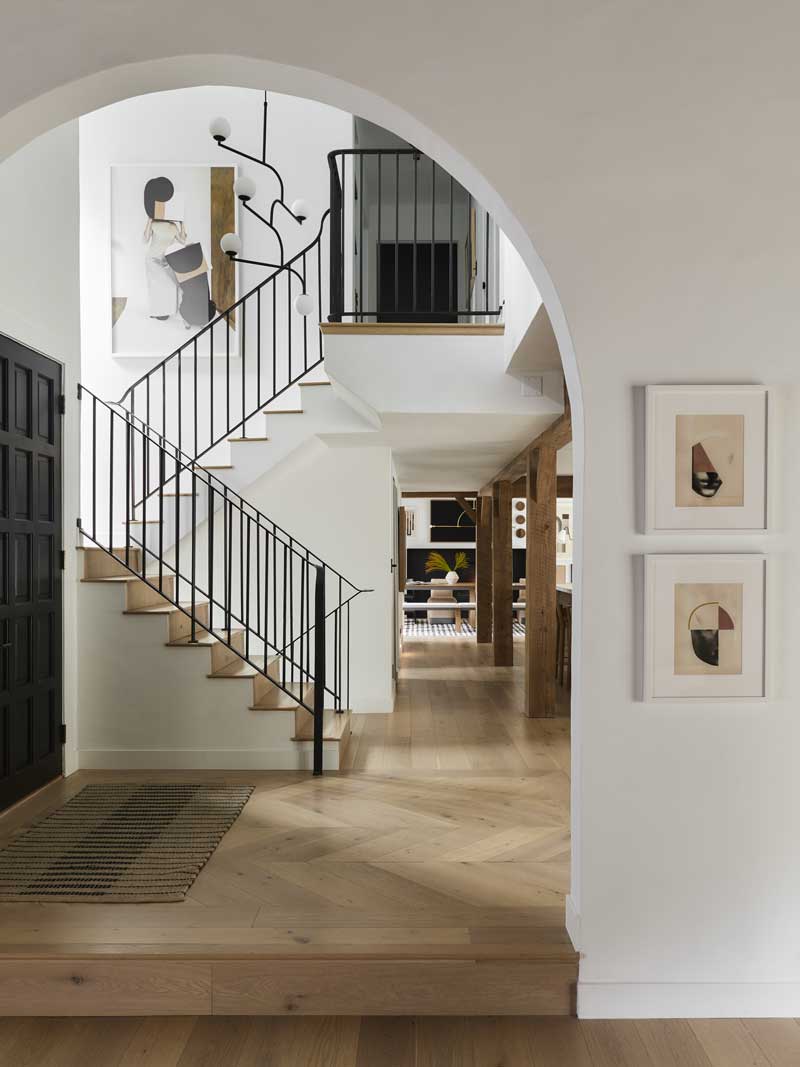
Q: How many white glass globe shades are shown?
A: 5